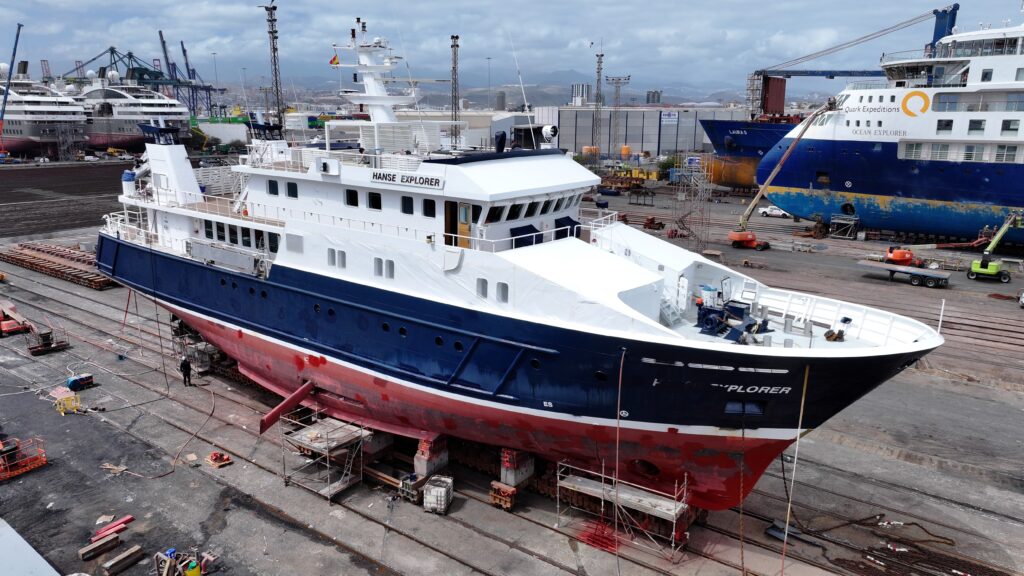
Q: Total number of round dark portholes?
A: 12